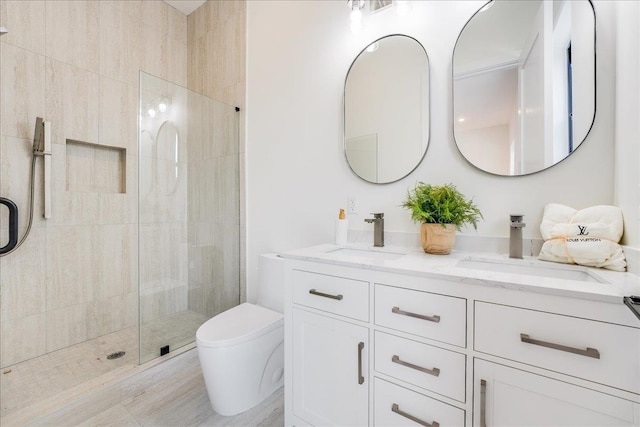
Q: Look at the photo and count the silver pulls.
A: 7